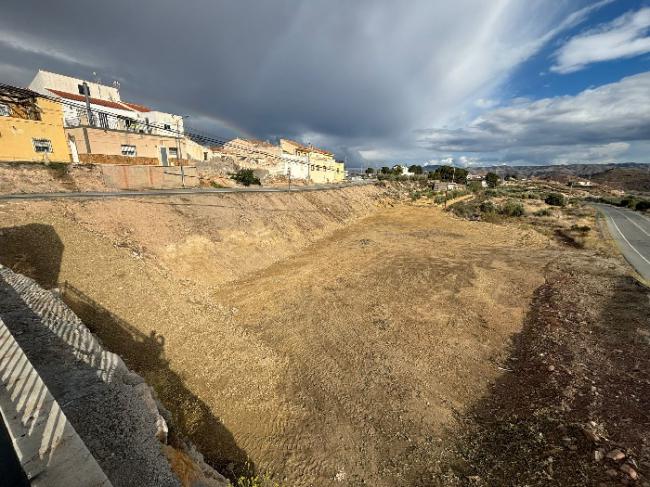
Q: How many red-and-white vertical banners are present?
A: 0